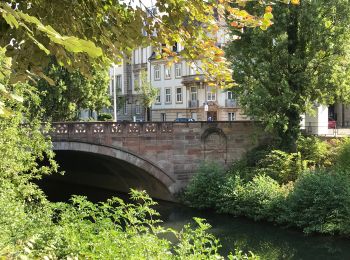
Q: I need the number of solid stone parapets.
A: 1